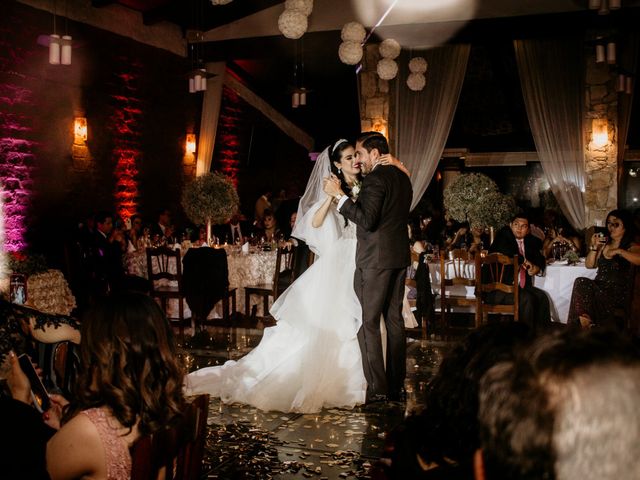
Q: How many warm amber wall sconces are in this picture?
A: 4